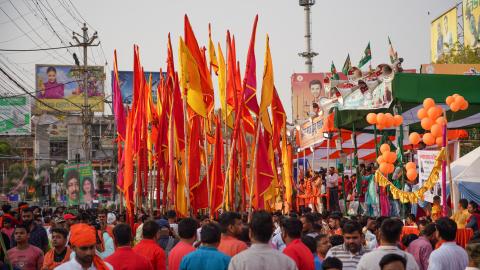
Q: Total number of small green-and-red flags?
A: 4